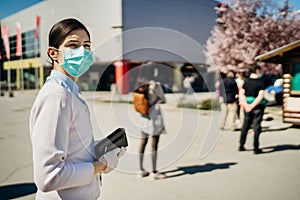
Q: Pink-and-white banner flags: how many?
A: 3